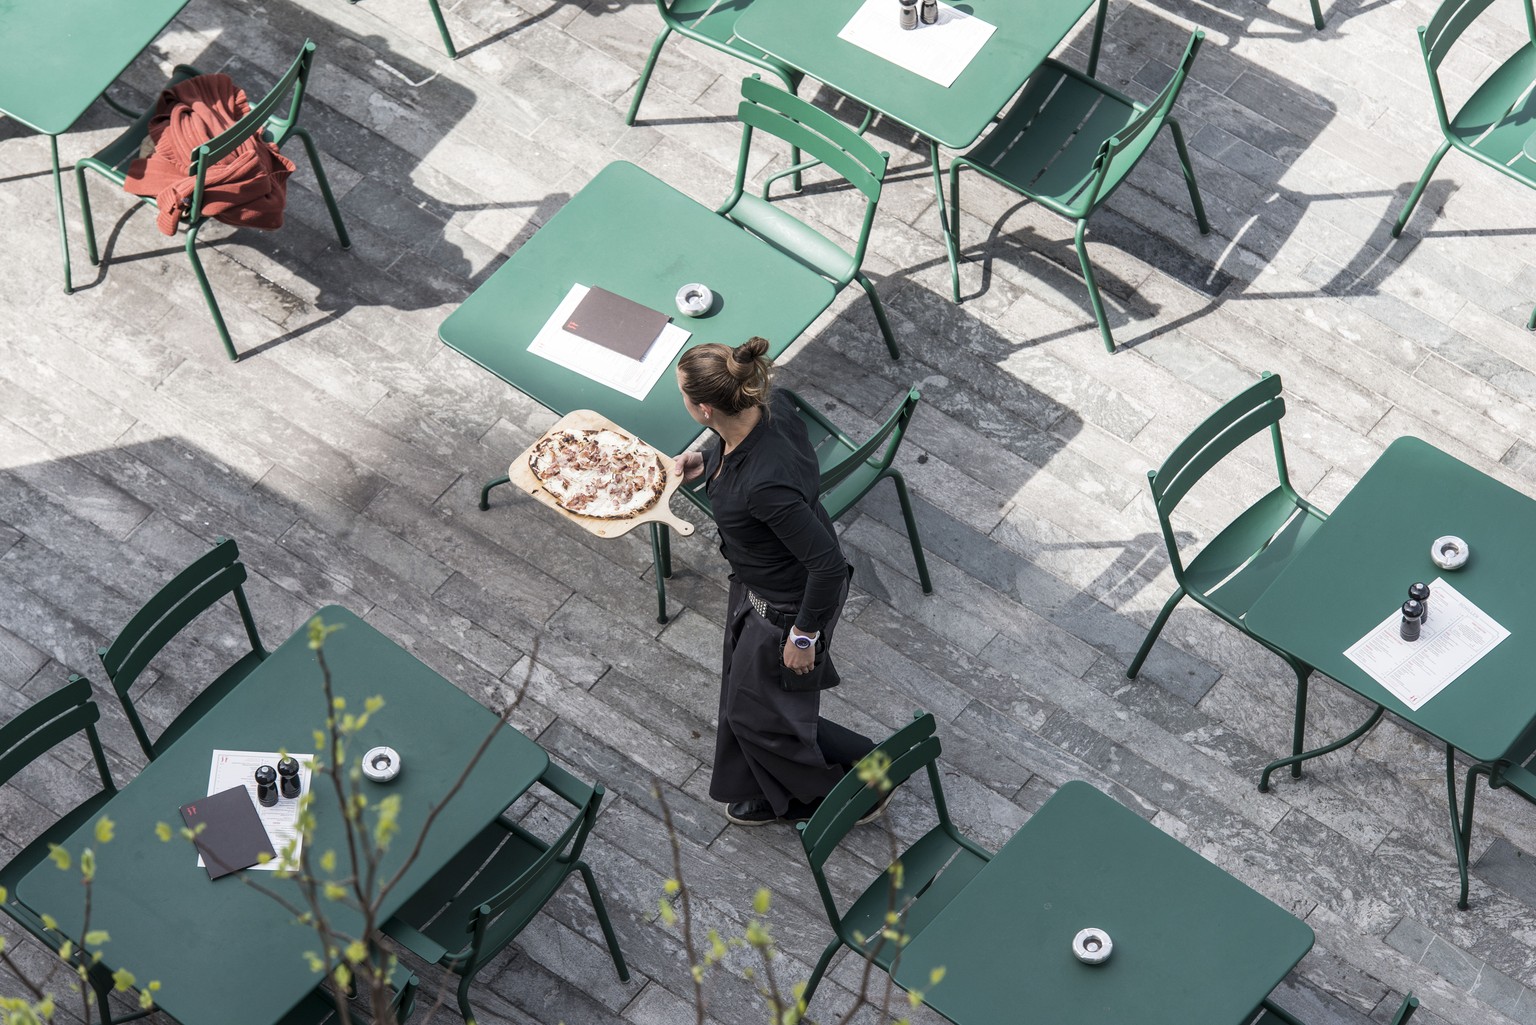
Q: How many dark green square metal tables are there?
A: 6